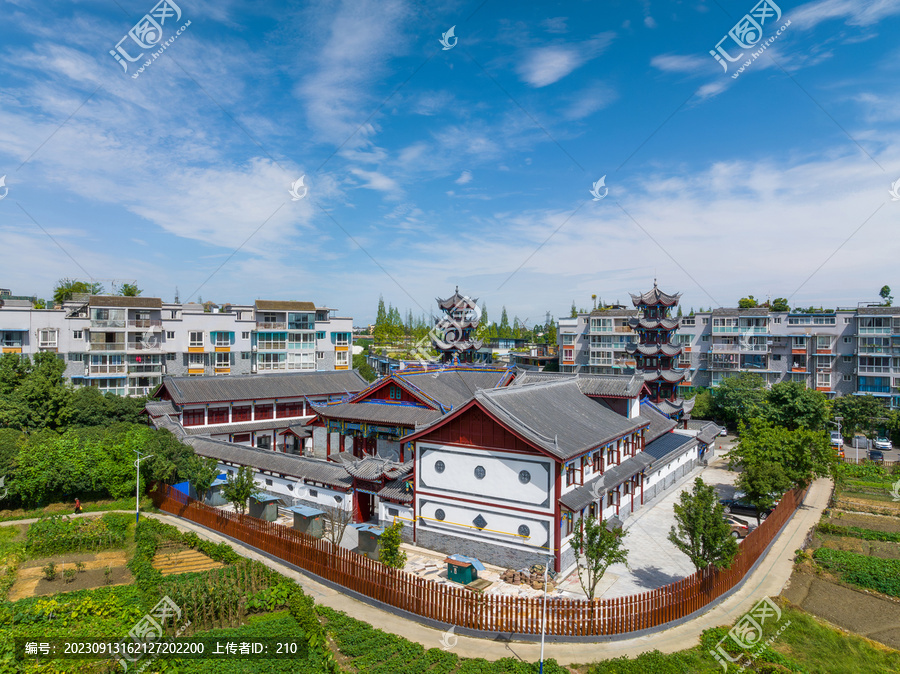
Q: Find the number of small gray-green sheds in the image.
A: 4